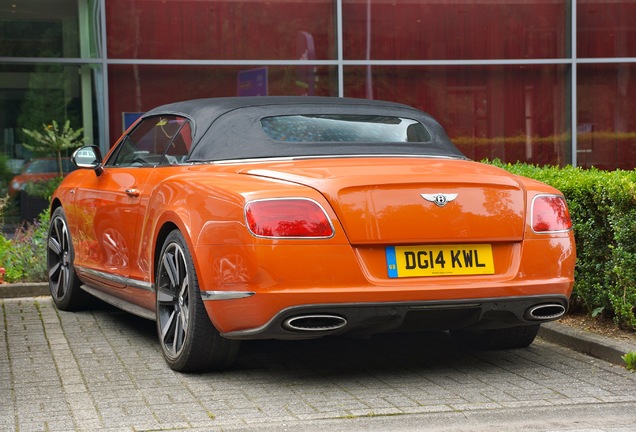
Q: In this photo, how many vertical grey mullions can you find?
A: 3